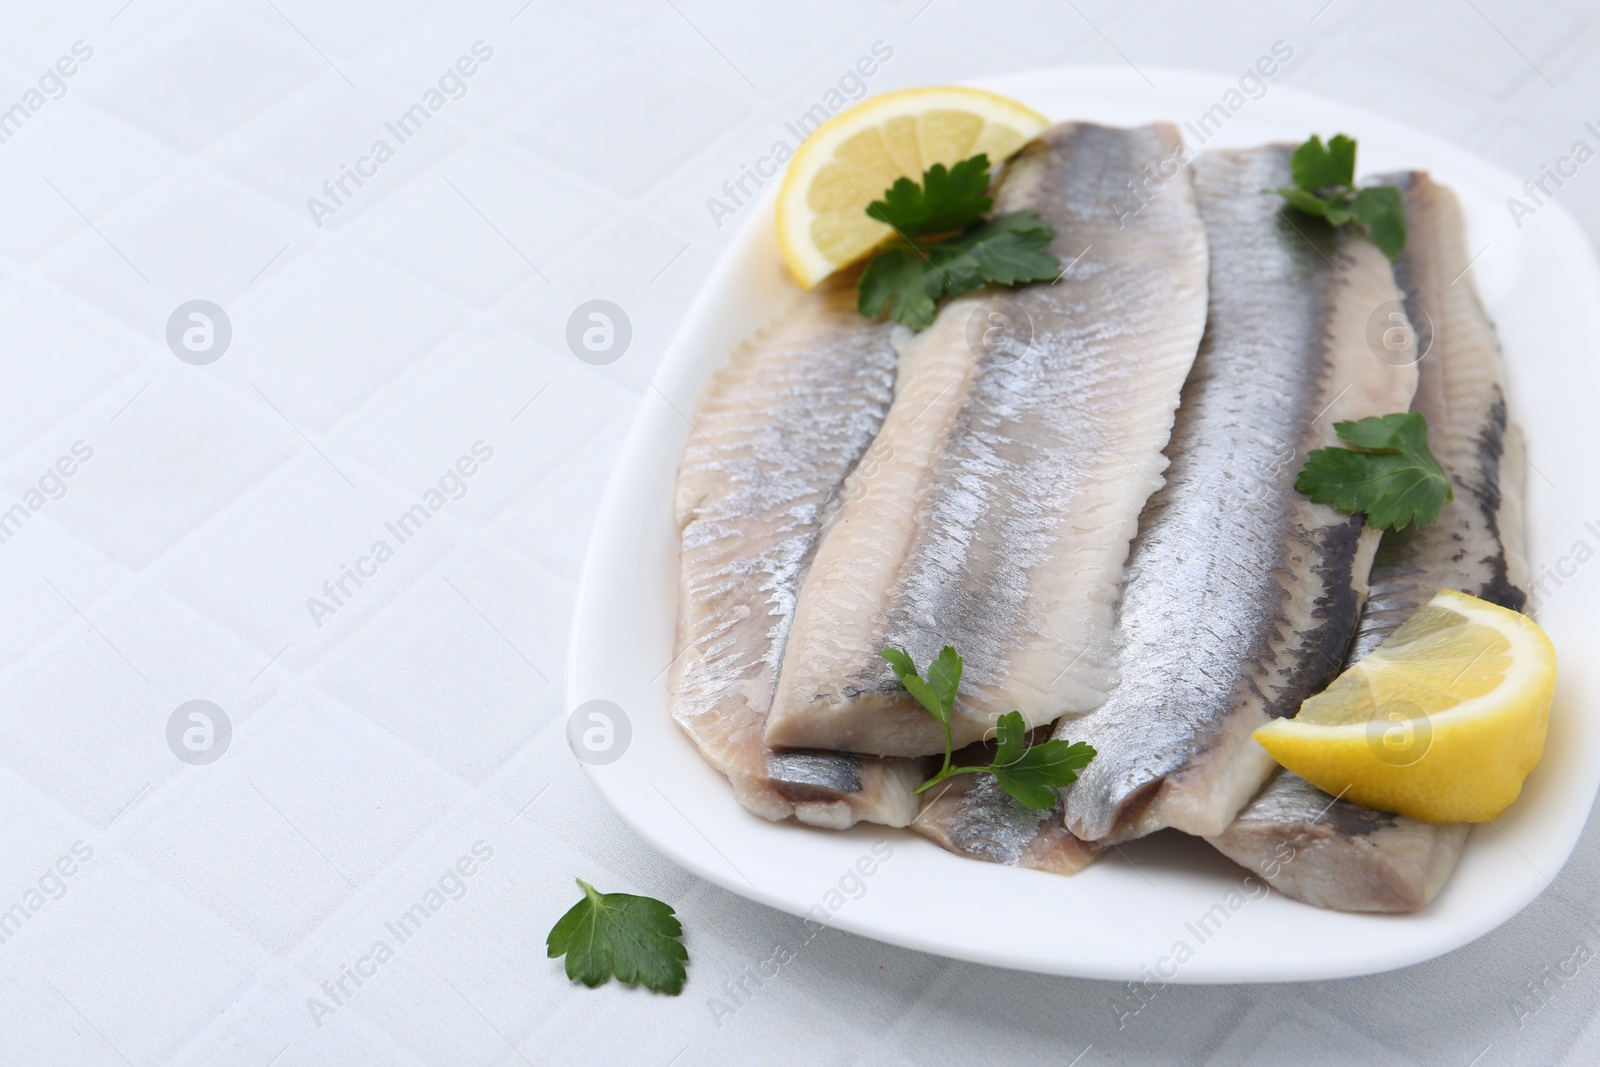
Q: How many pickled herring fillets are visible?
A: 5